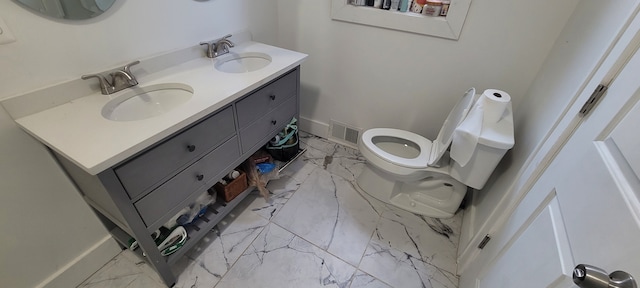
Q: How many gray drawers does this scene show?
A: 4